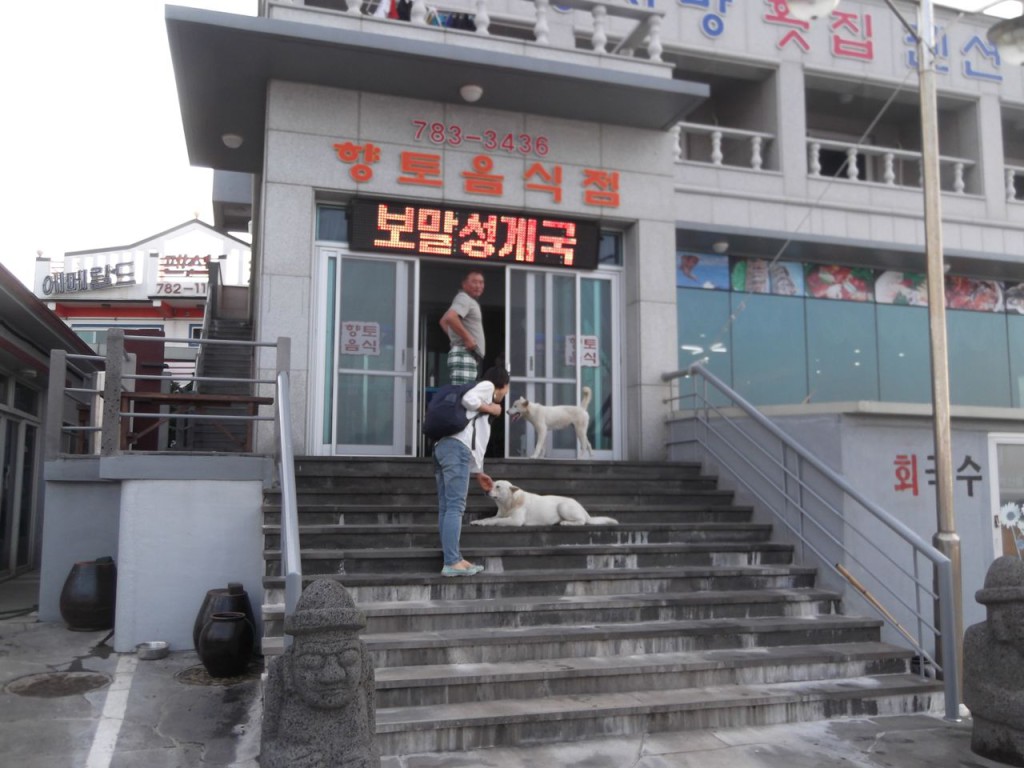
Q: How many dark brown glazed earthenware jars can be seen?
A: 3